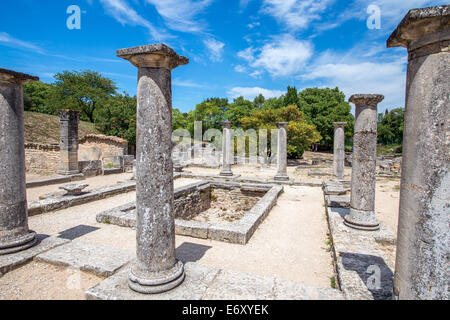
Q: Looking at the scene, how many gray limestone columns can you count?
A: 8